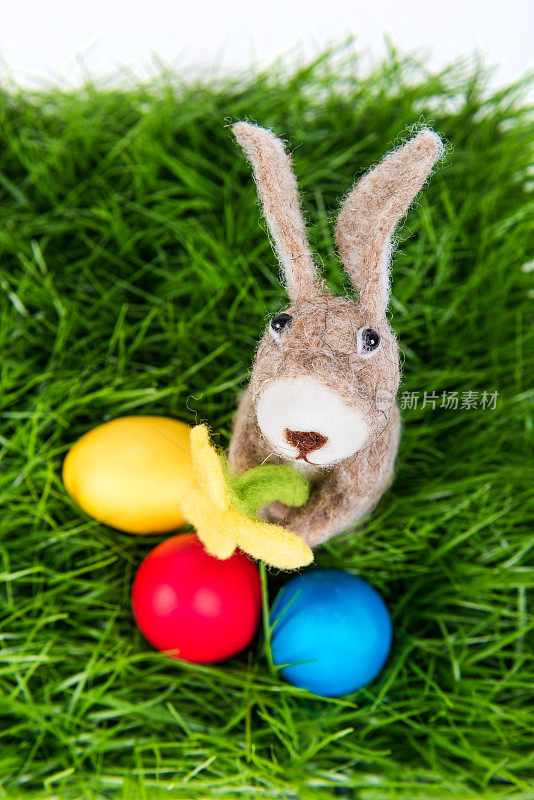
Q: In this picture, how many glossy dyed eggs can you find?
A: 3